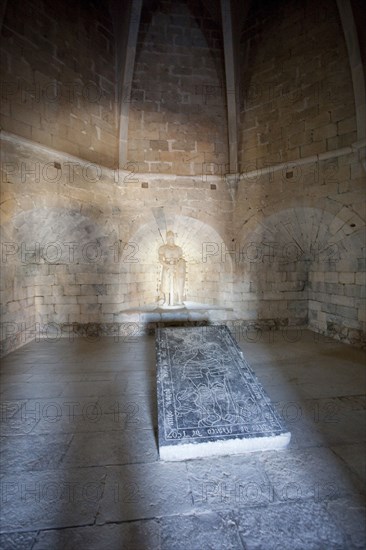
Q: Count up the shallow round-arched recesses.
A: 3